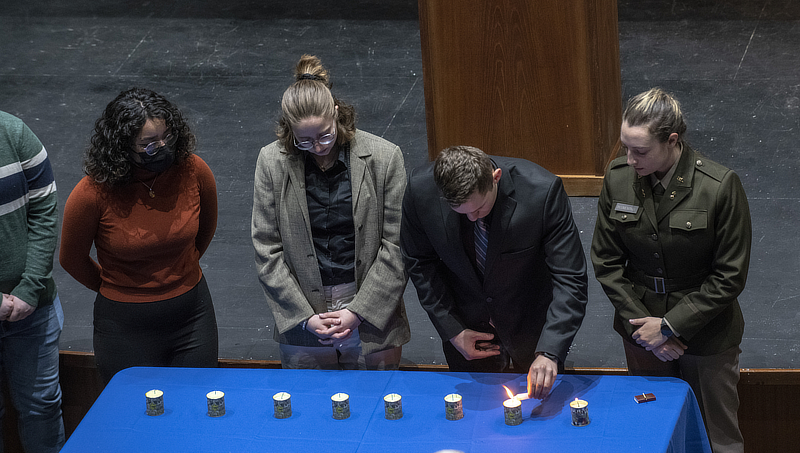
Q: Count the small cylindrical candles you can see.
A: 8